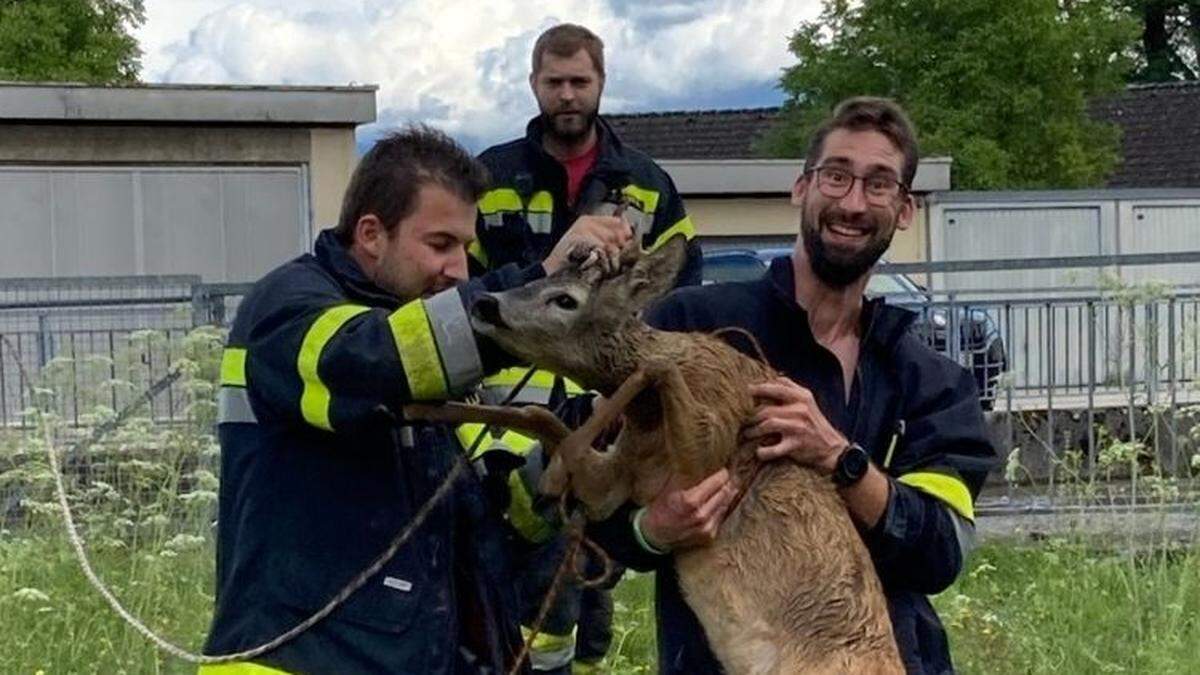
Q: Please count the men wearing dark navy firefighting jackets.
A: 3